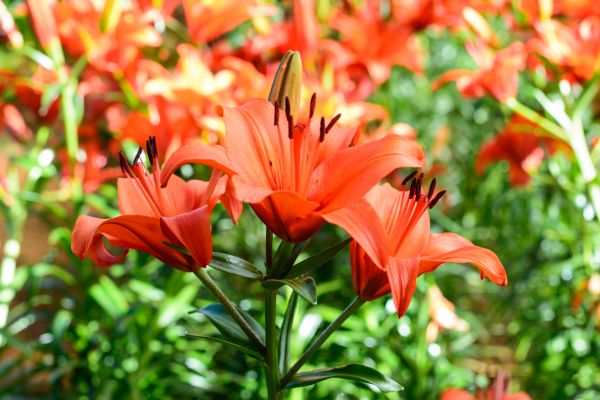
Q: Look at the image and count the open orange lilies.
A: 3